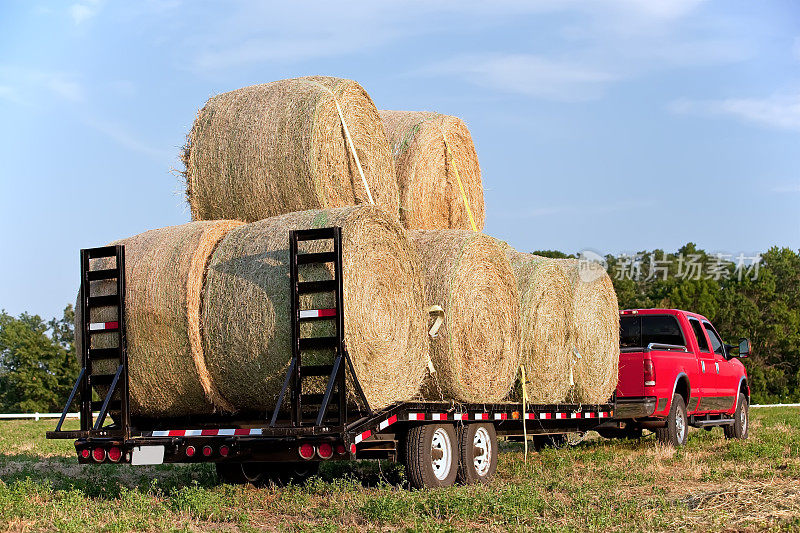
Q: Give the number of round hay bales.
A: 7